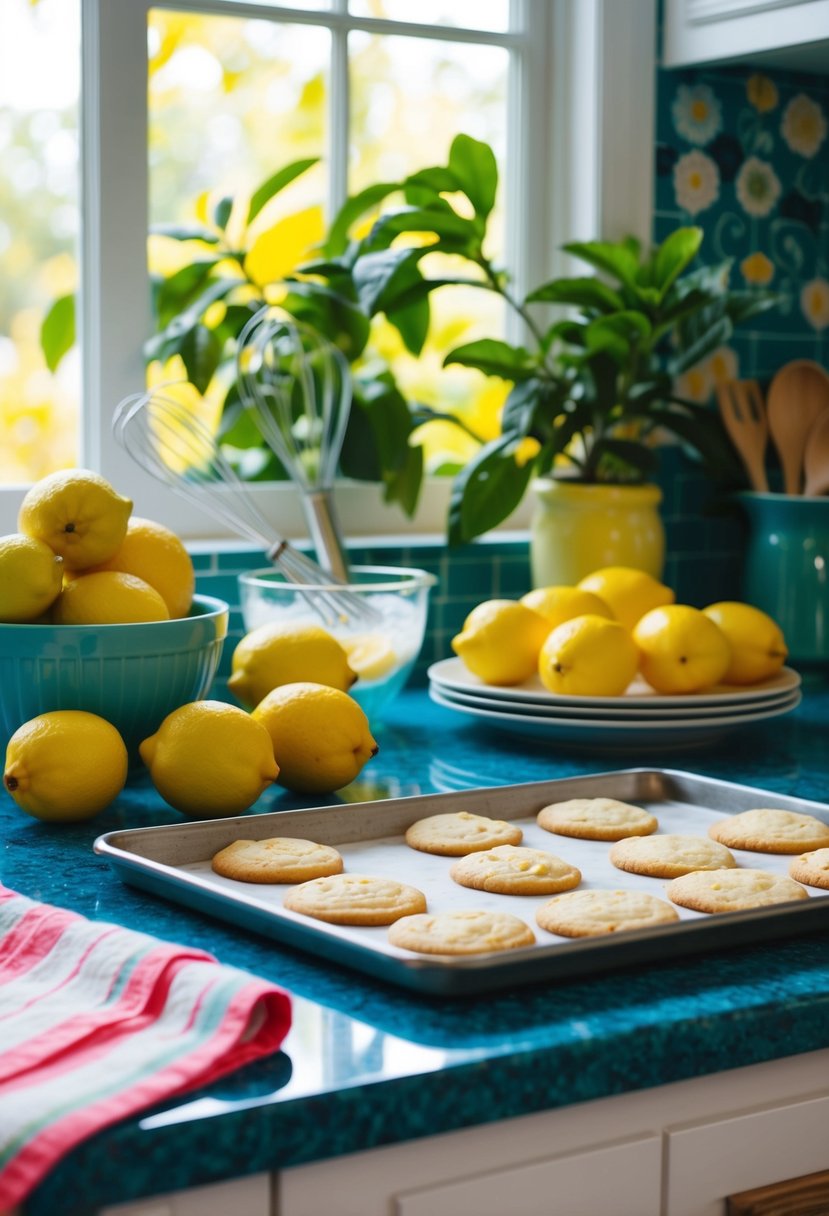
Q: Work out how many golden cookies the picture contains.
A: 11